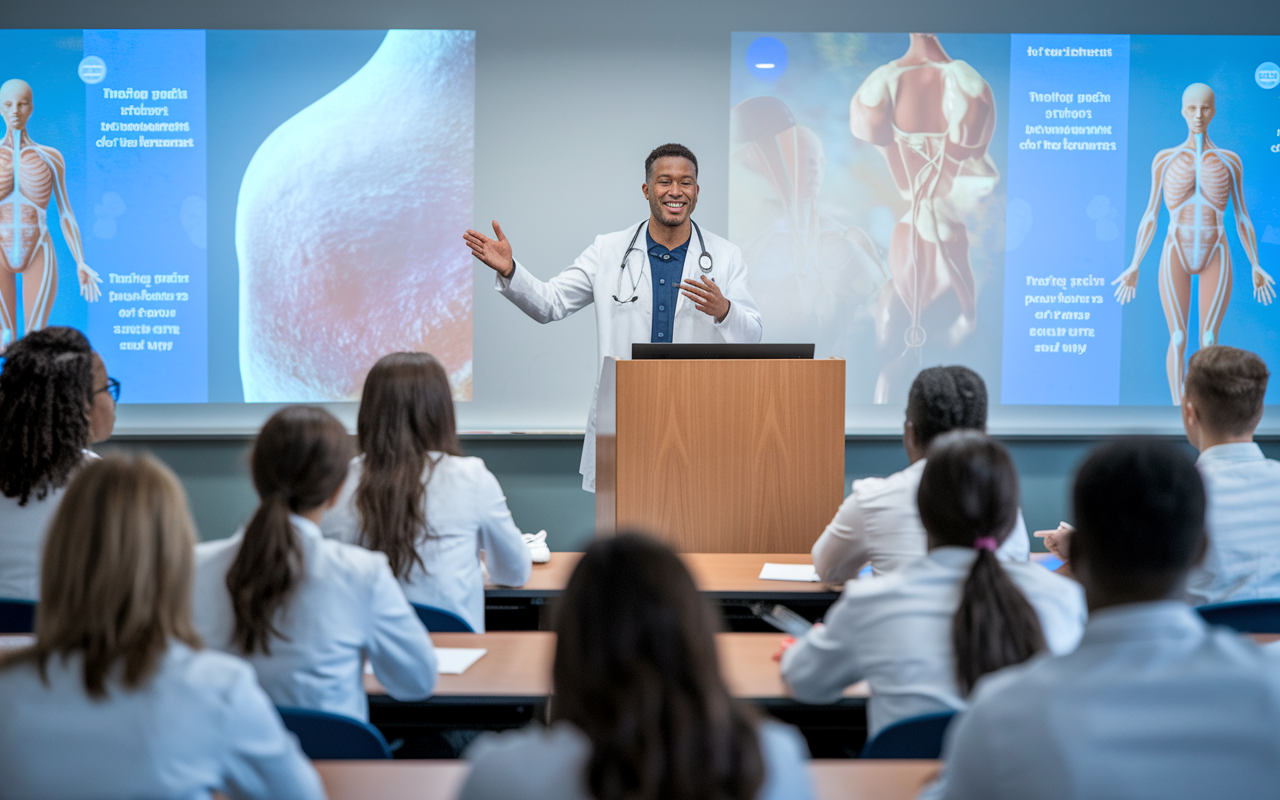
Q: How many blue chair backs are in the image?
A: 5